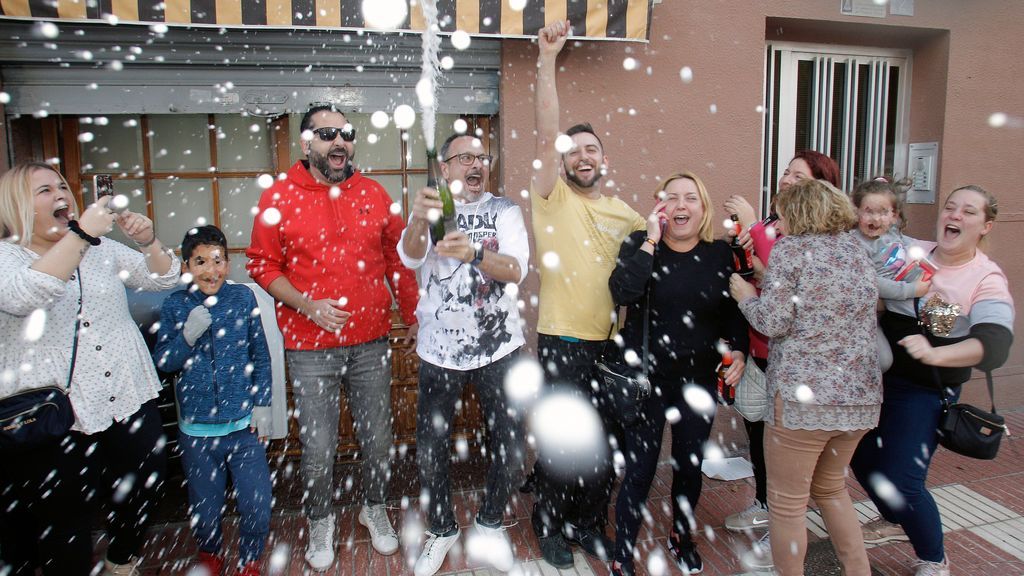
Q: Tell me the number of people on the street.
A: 10